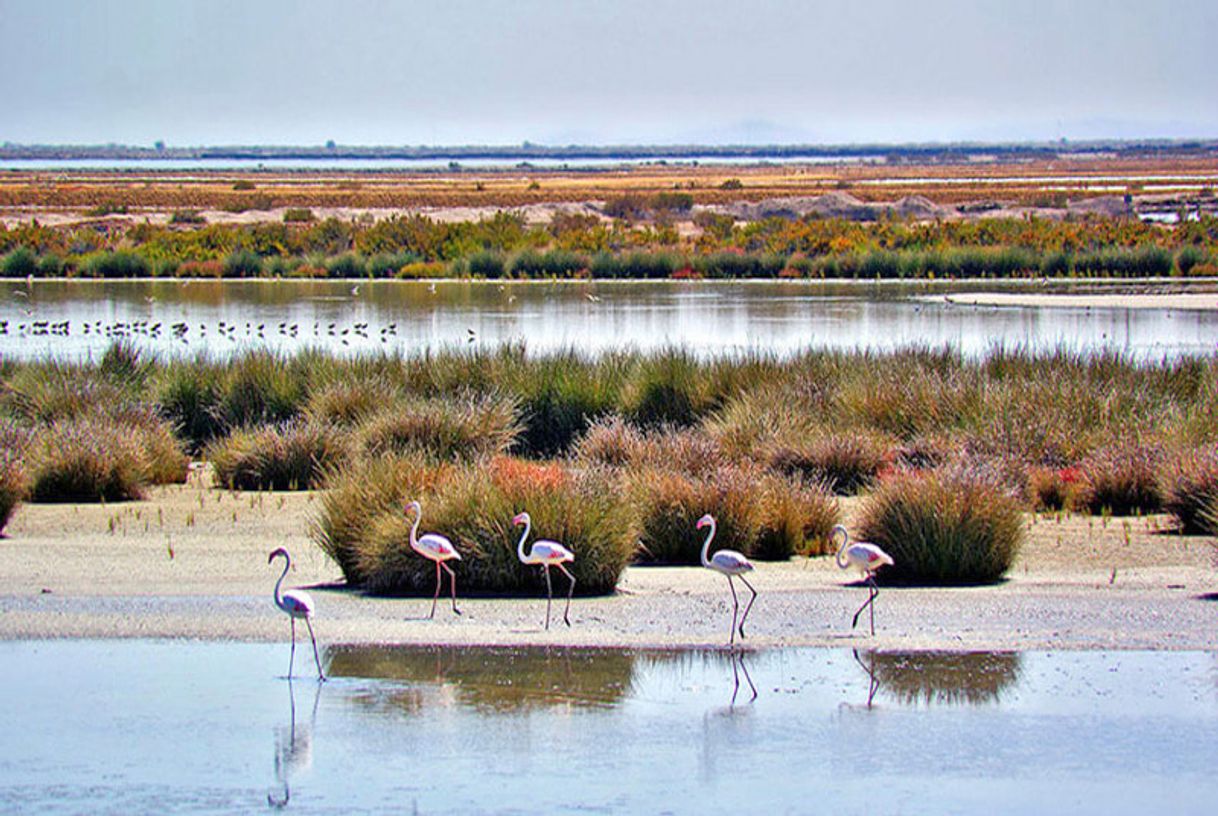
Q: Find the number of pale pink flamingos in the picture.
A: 5